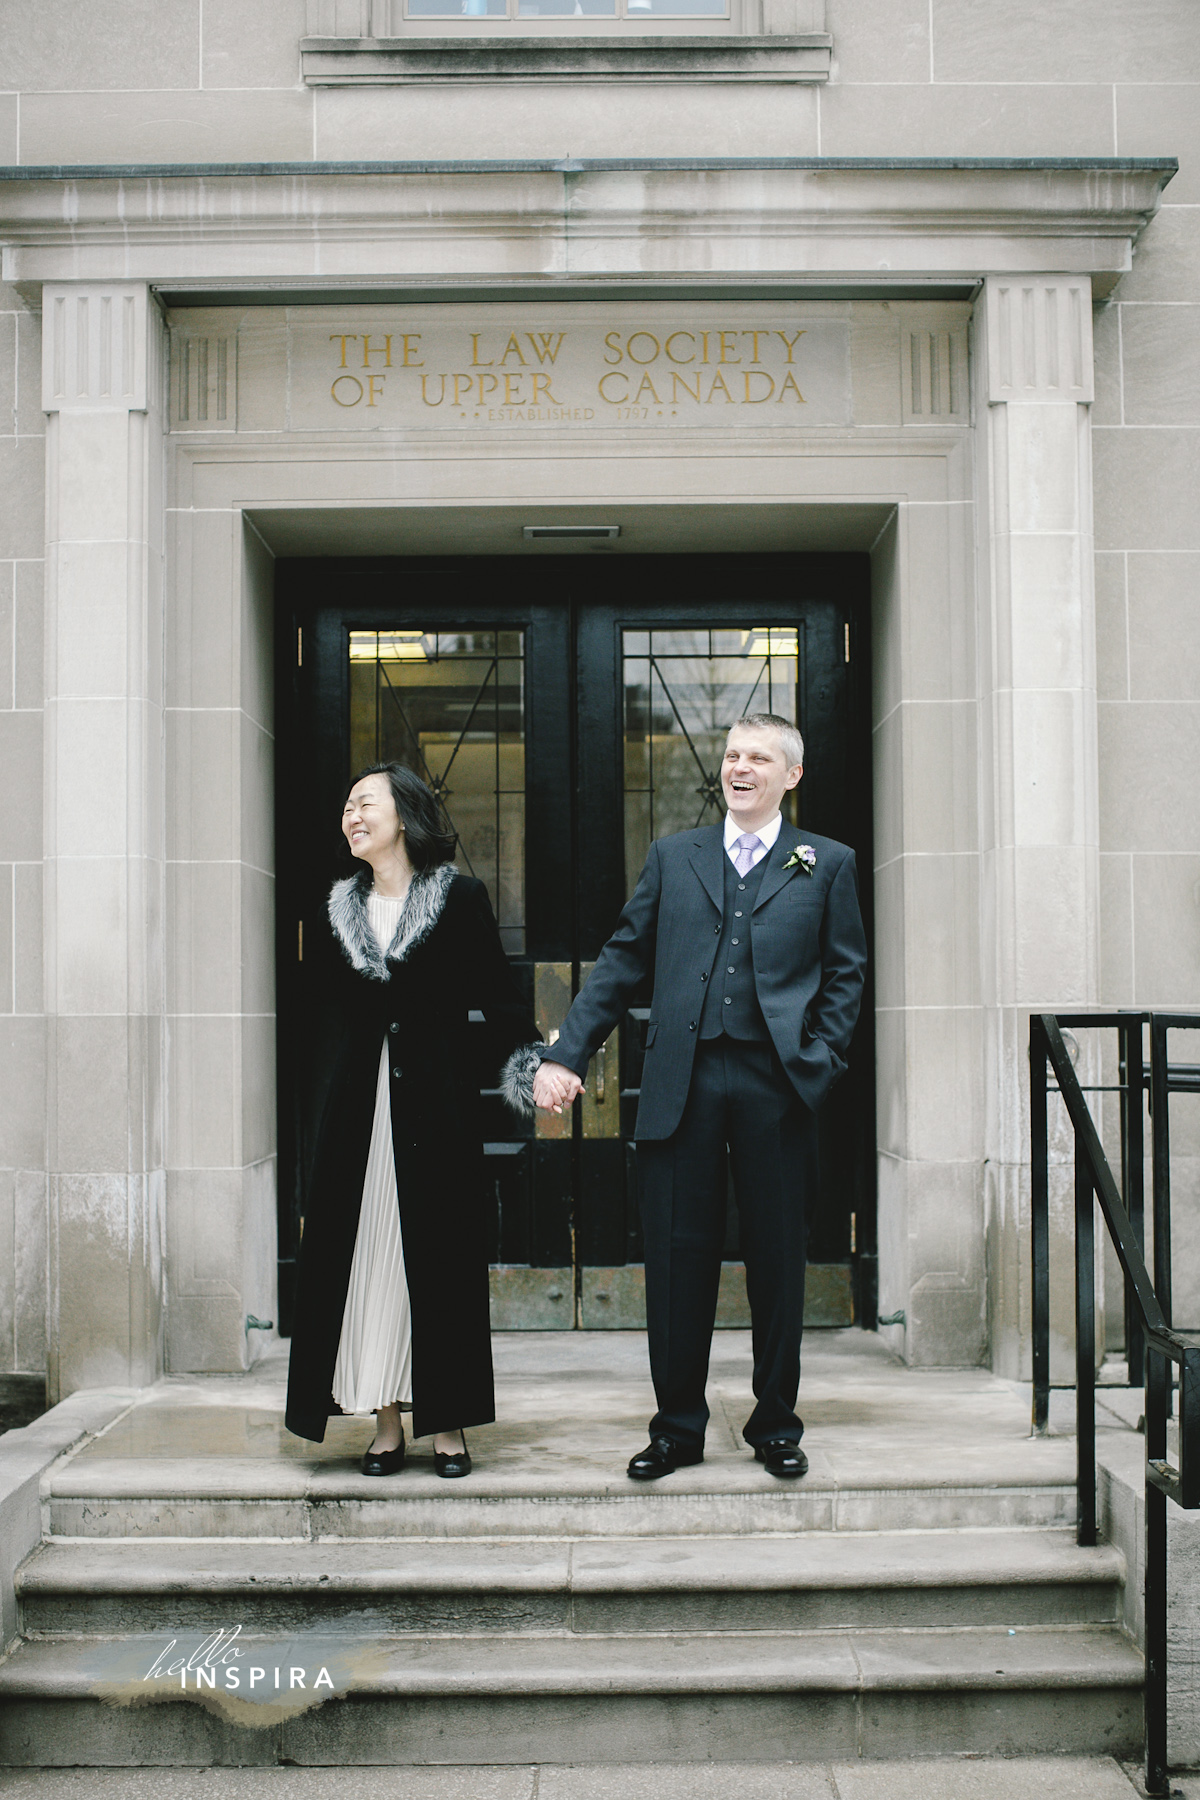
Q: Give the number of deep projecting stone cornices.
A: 1